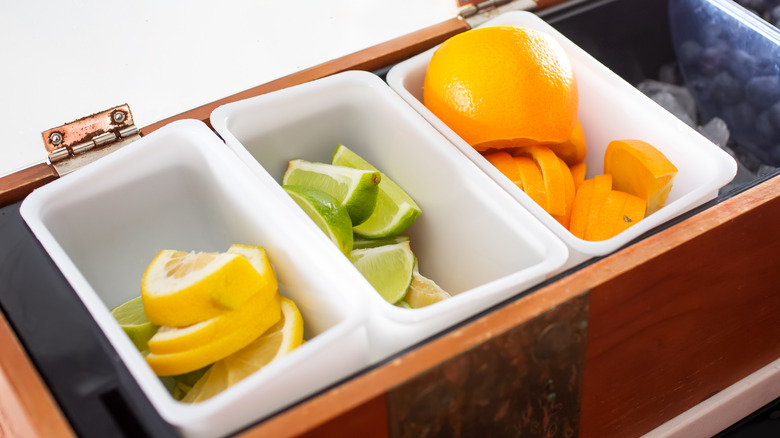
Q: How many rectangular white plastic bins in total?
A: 3